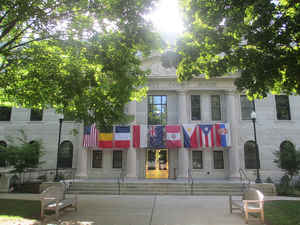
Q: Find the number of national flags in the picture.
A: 9